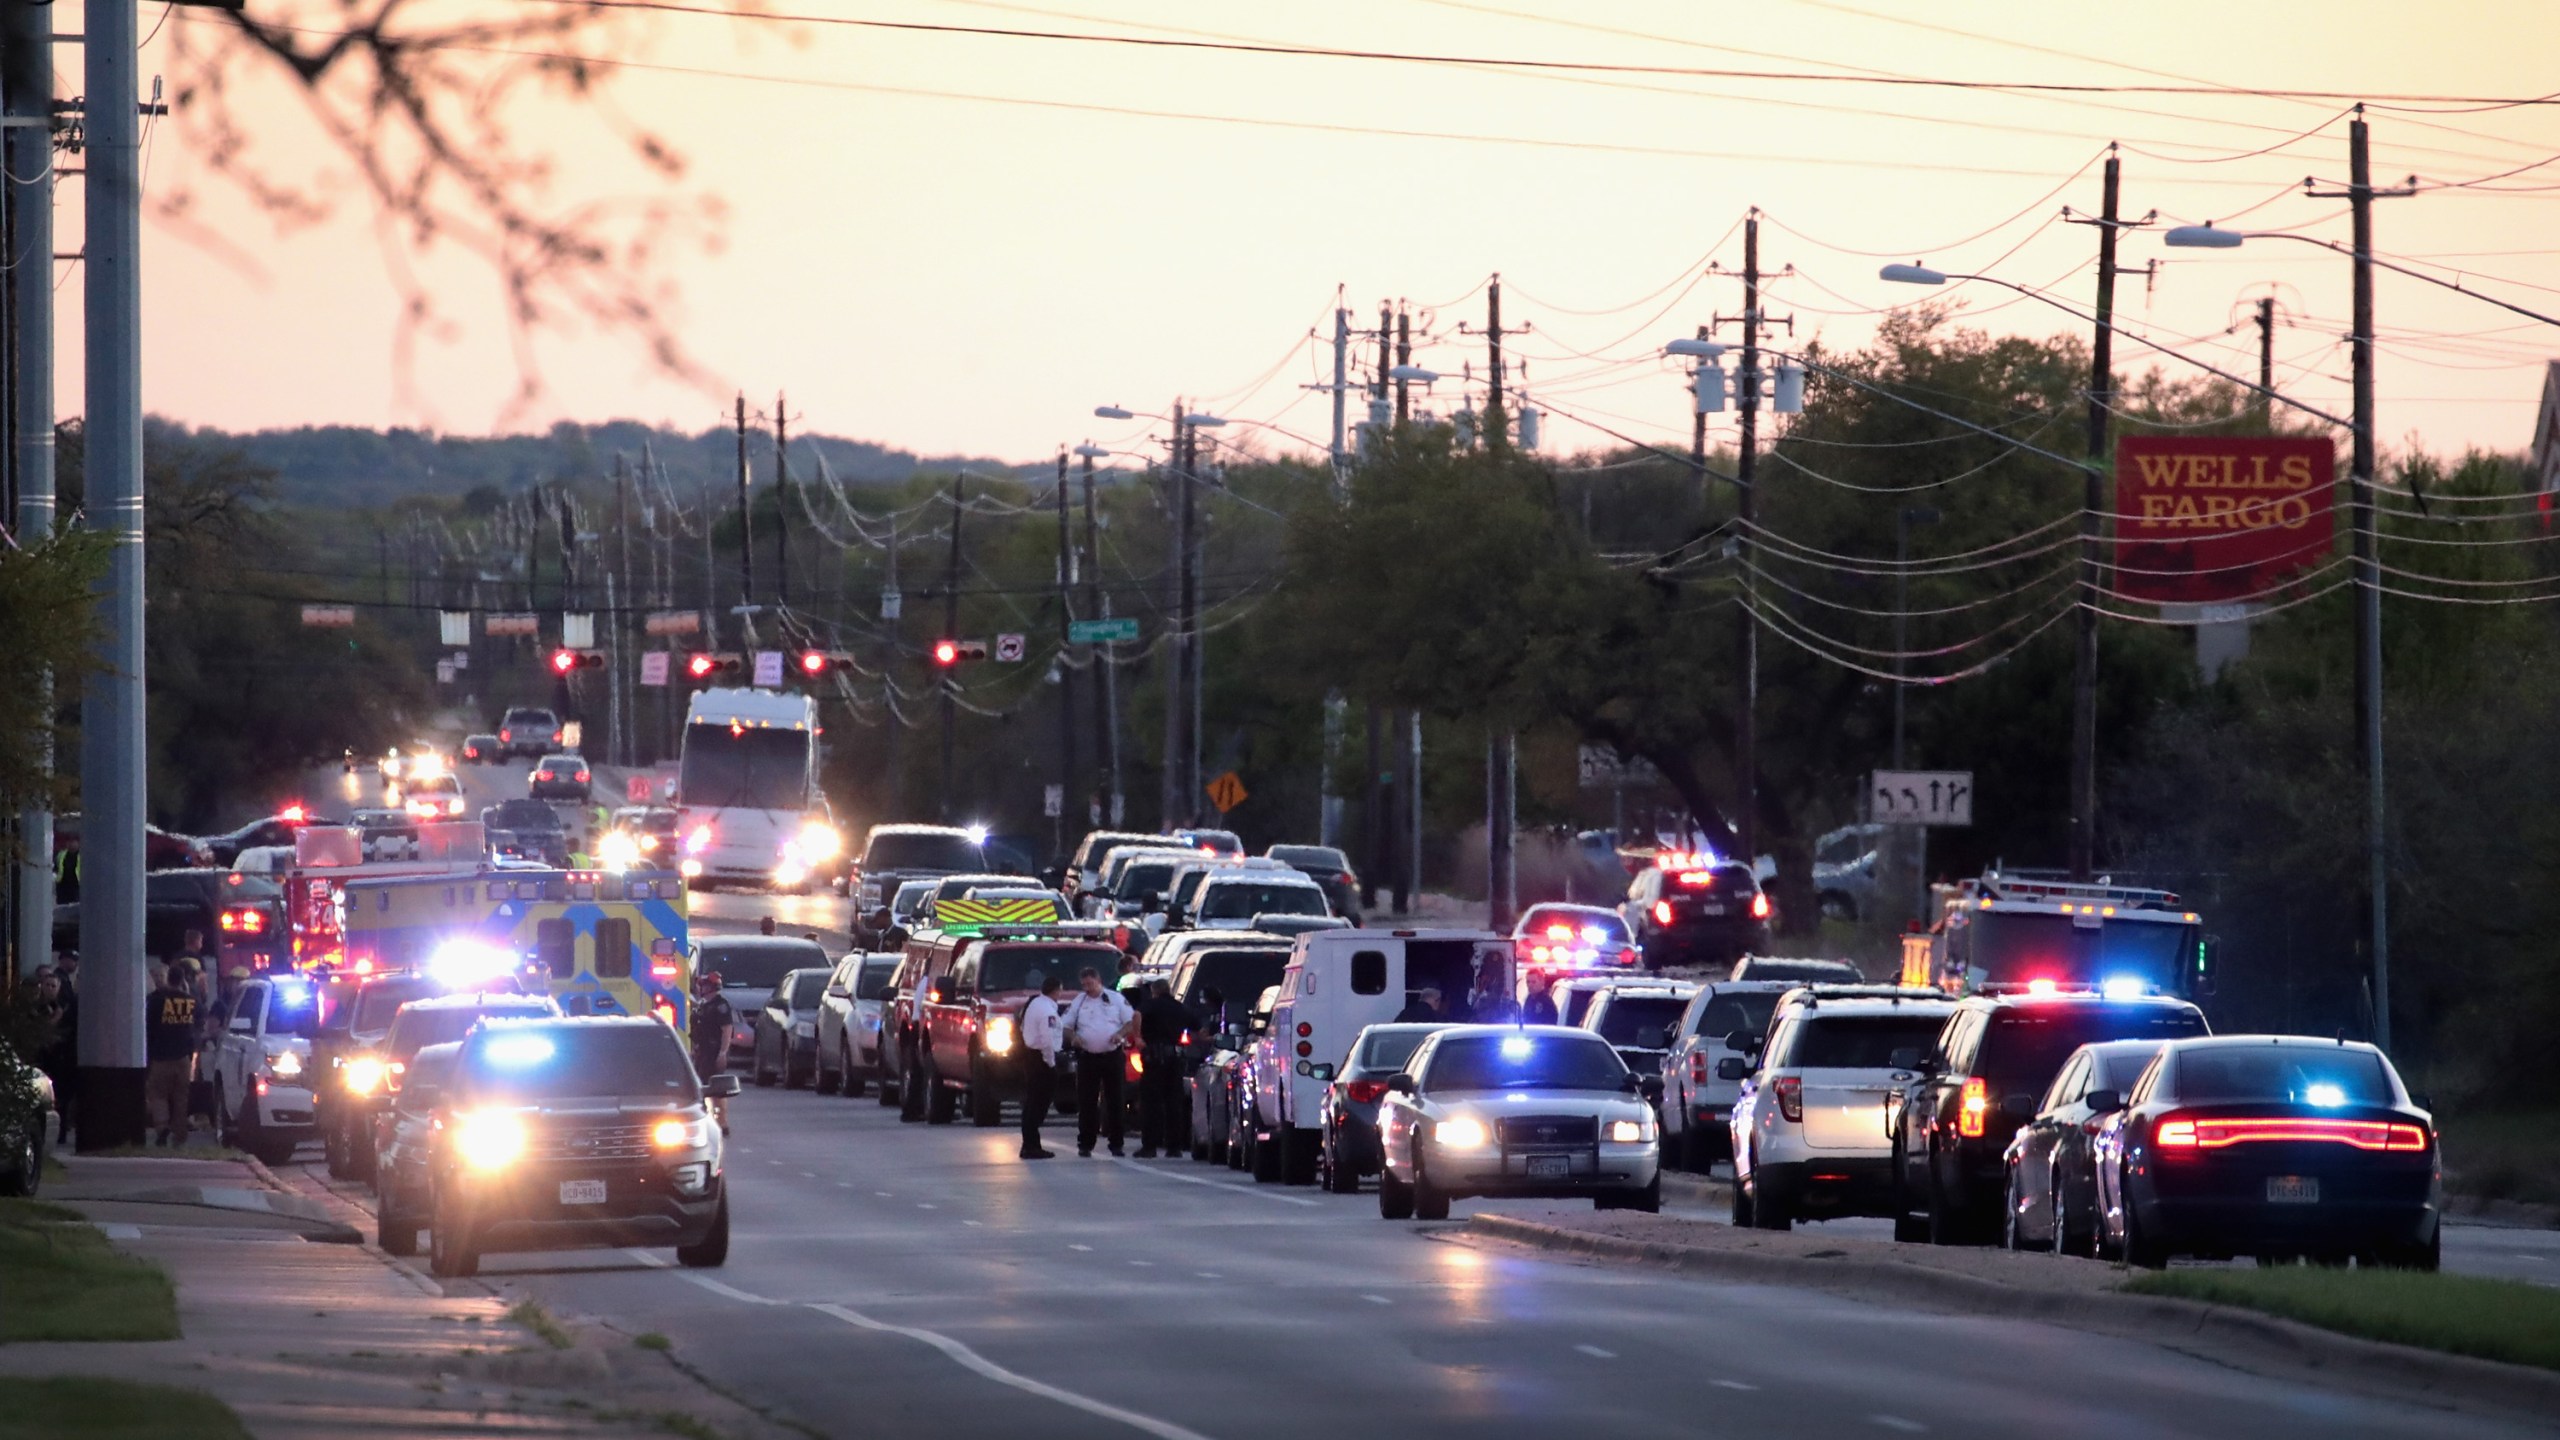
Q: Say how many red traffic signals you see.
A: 4